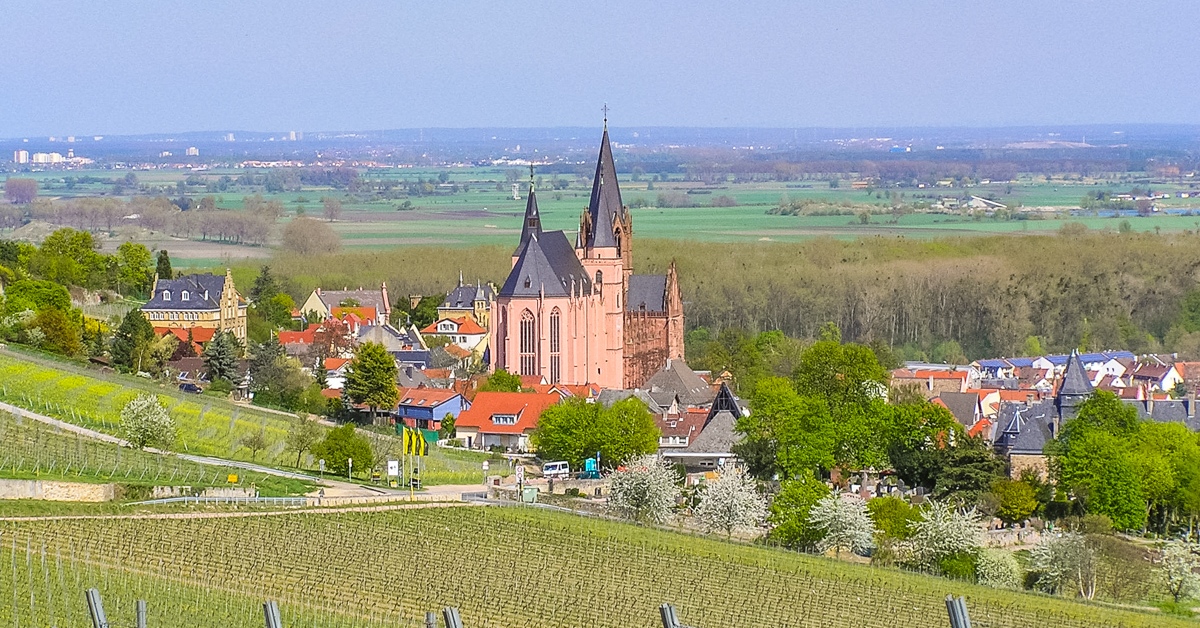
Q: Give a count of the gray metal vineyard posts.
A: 7